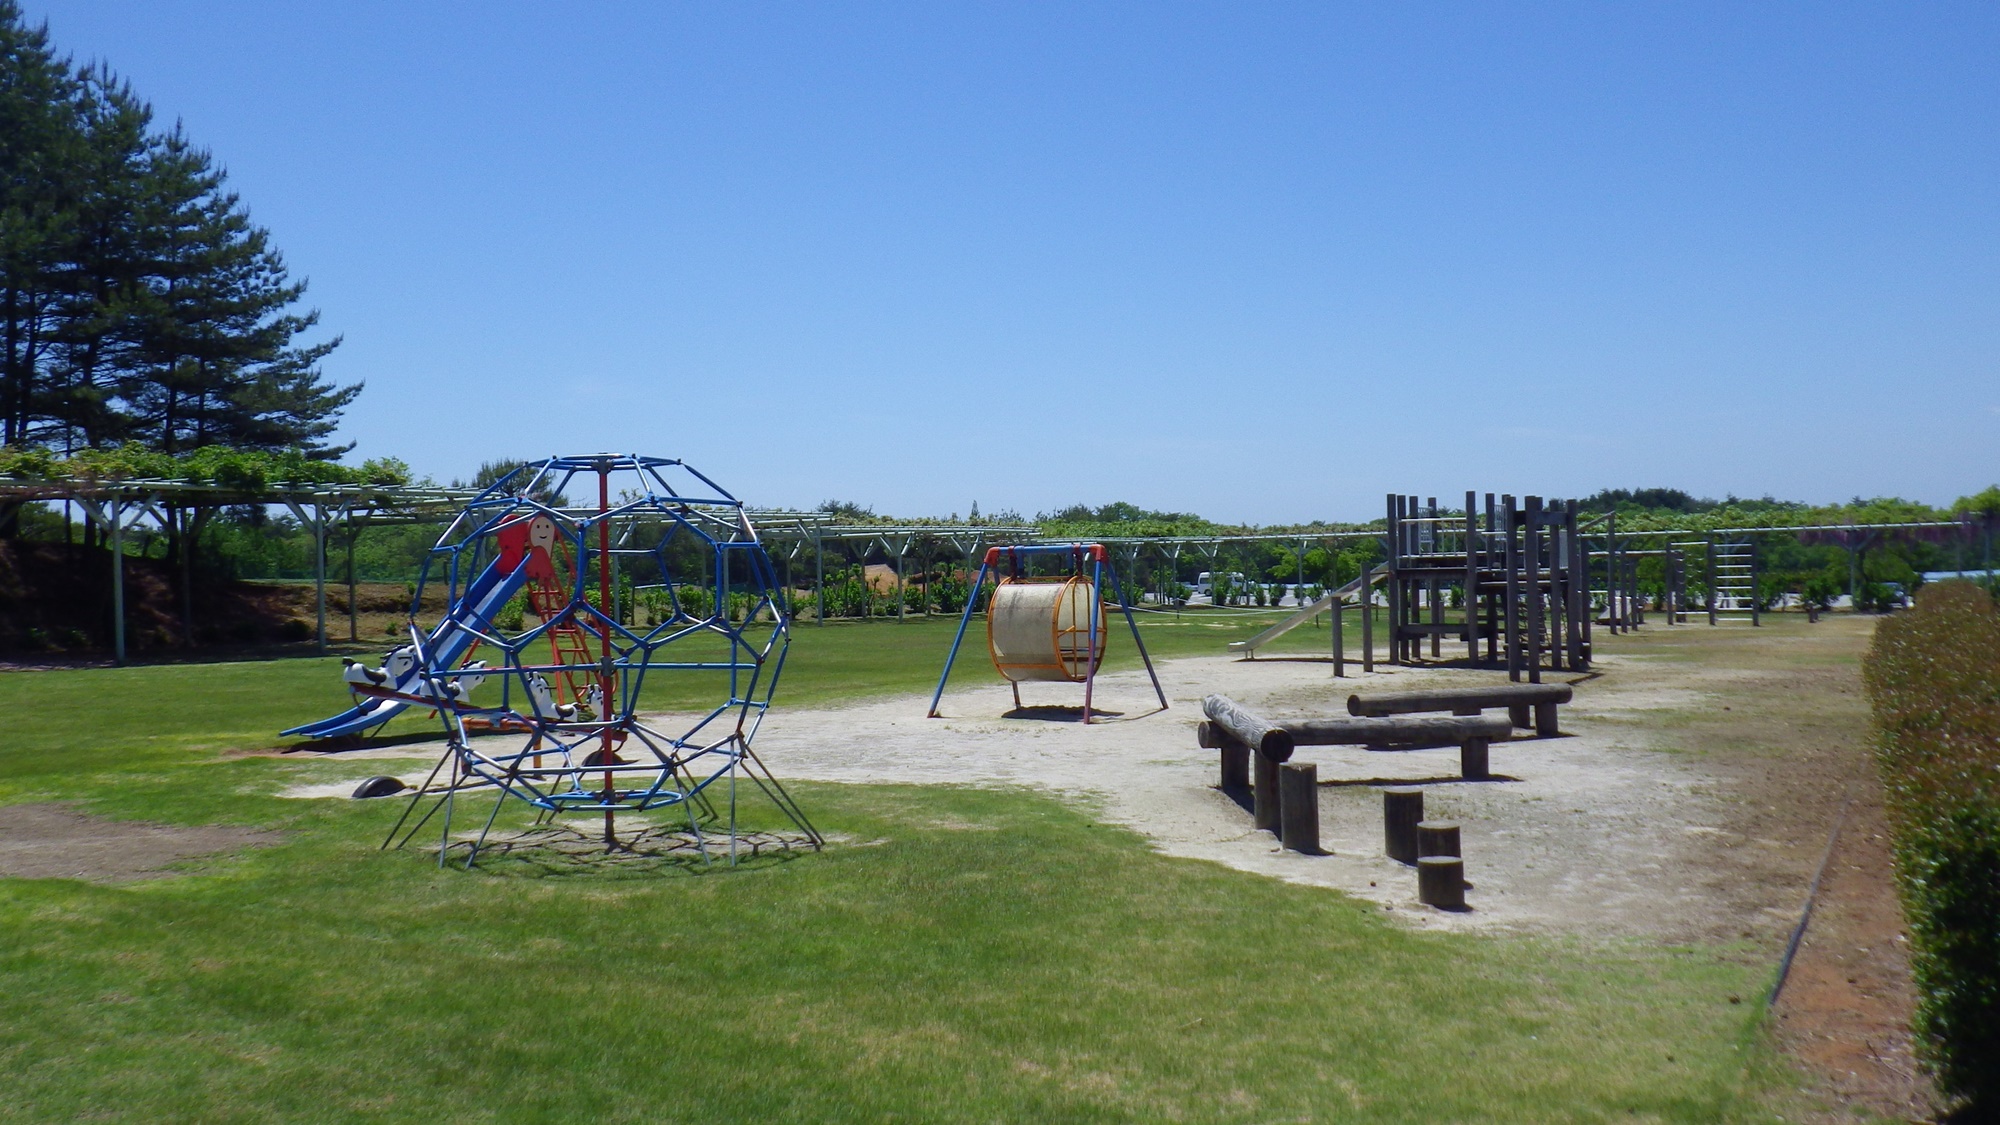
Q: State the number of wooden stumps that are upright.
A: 4